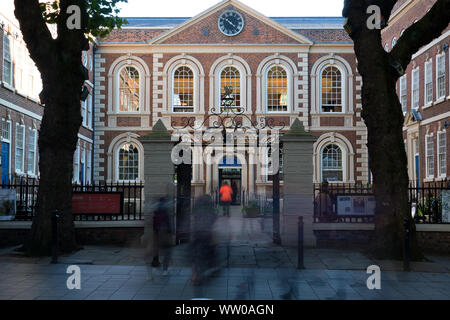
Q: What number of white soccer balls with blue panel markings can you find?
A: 0